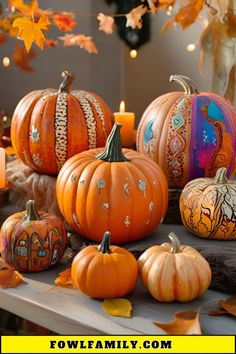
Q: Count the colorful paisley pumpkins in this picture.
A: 1